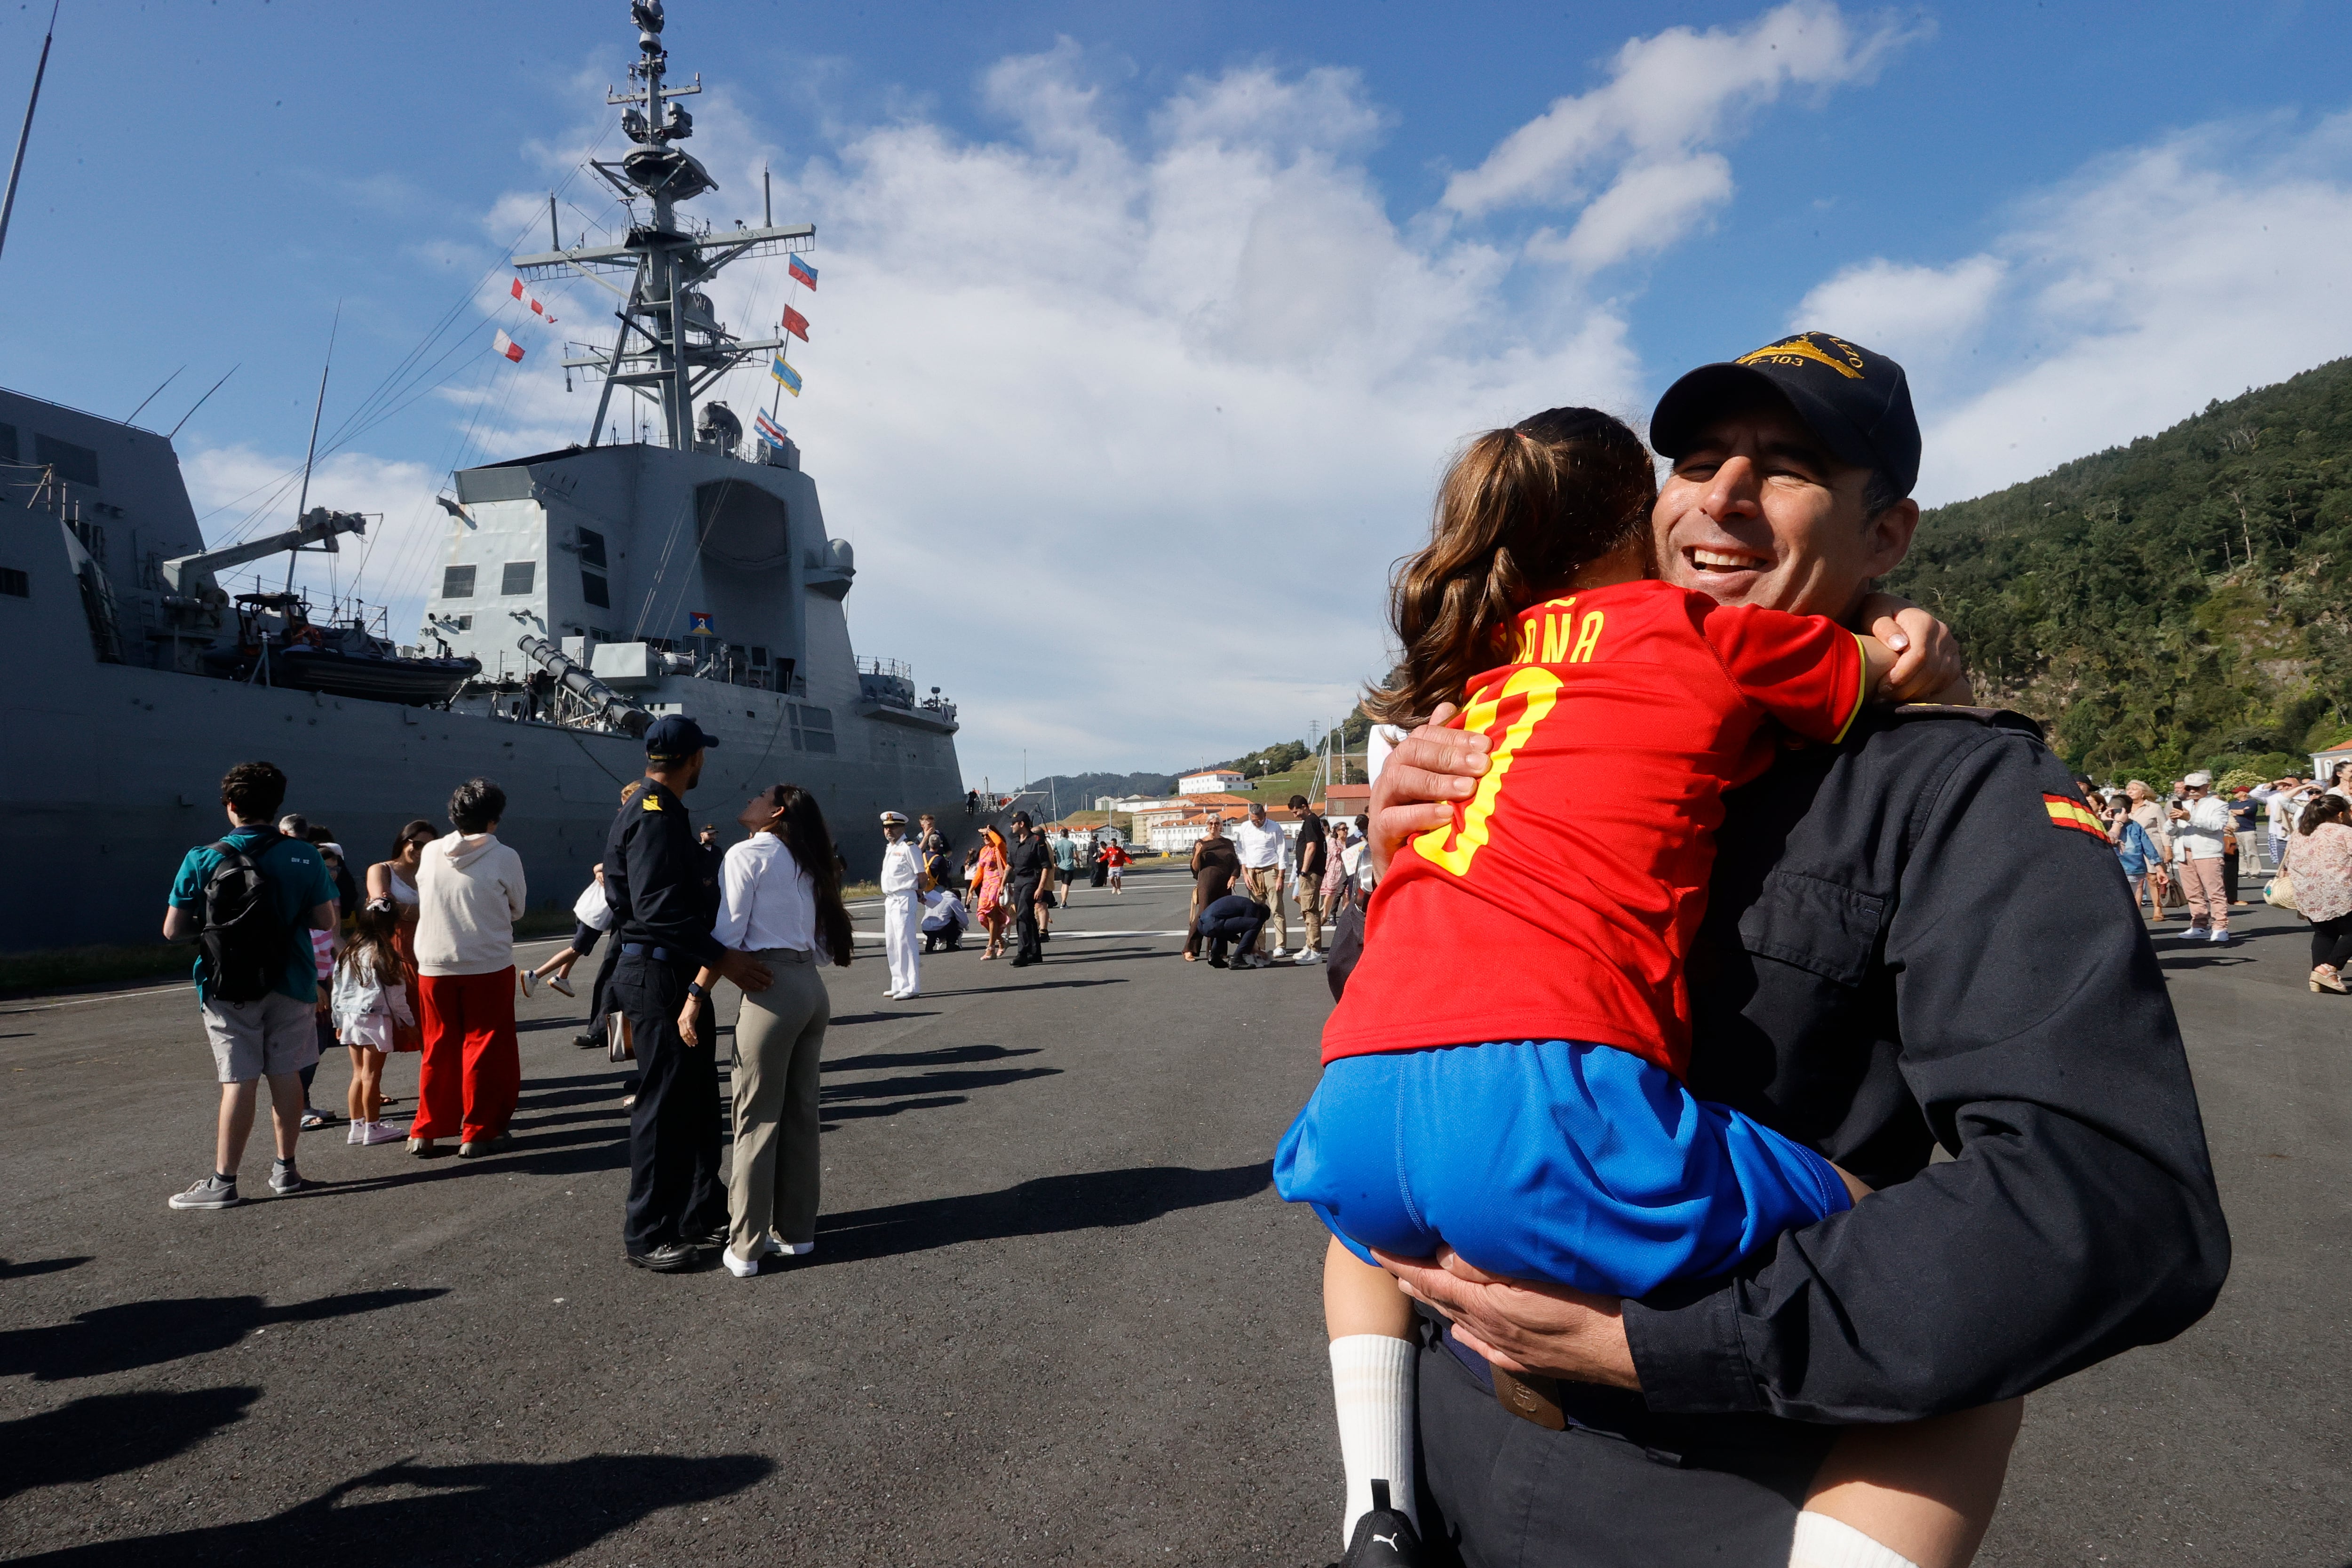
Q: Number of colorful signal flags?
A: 6